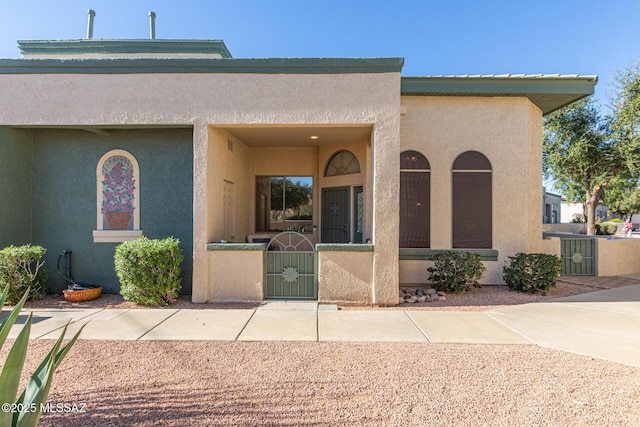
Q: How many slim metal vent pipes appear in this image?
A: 2